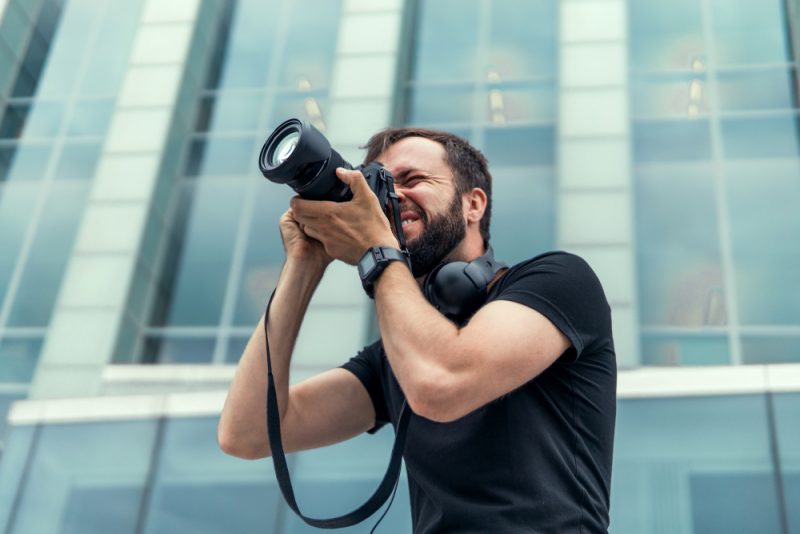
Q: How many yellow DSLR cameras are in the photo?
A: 0